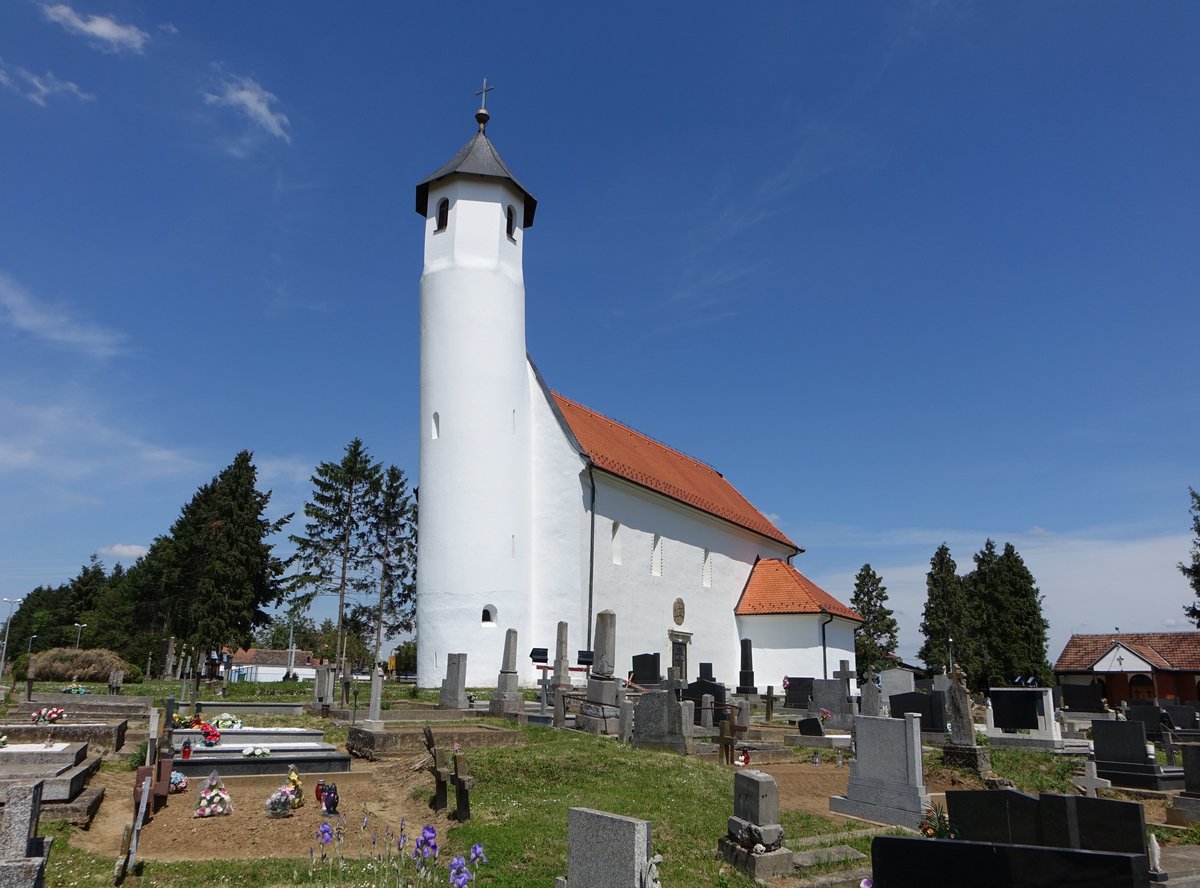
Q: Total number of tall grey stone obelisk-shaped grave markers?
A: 3